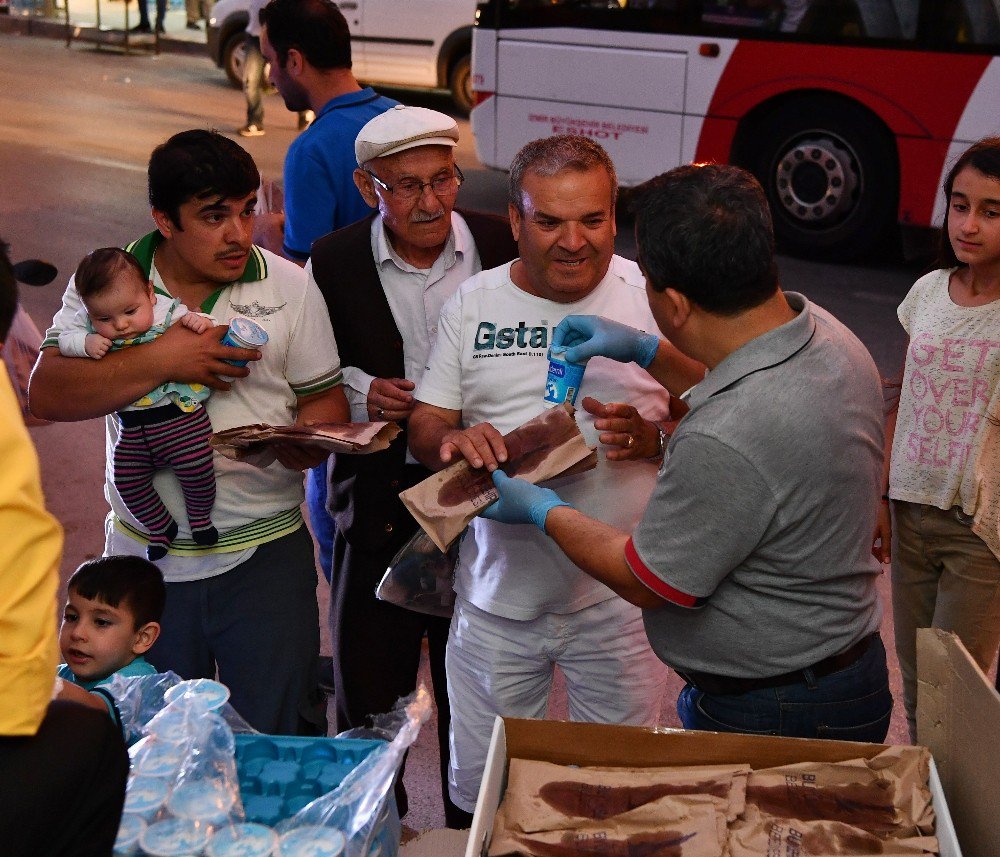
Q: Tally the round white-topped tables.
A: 0